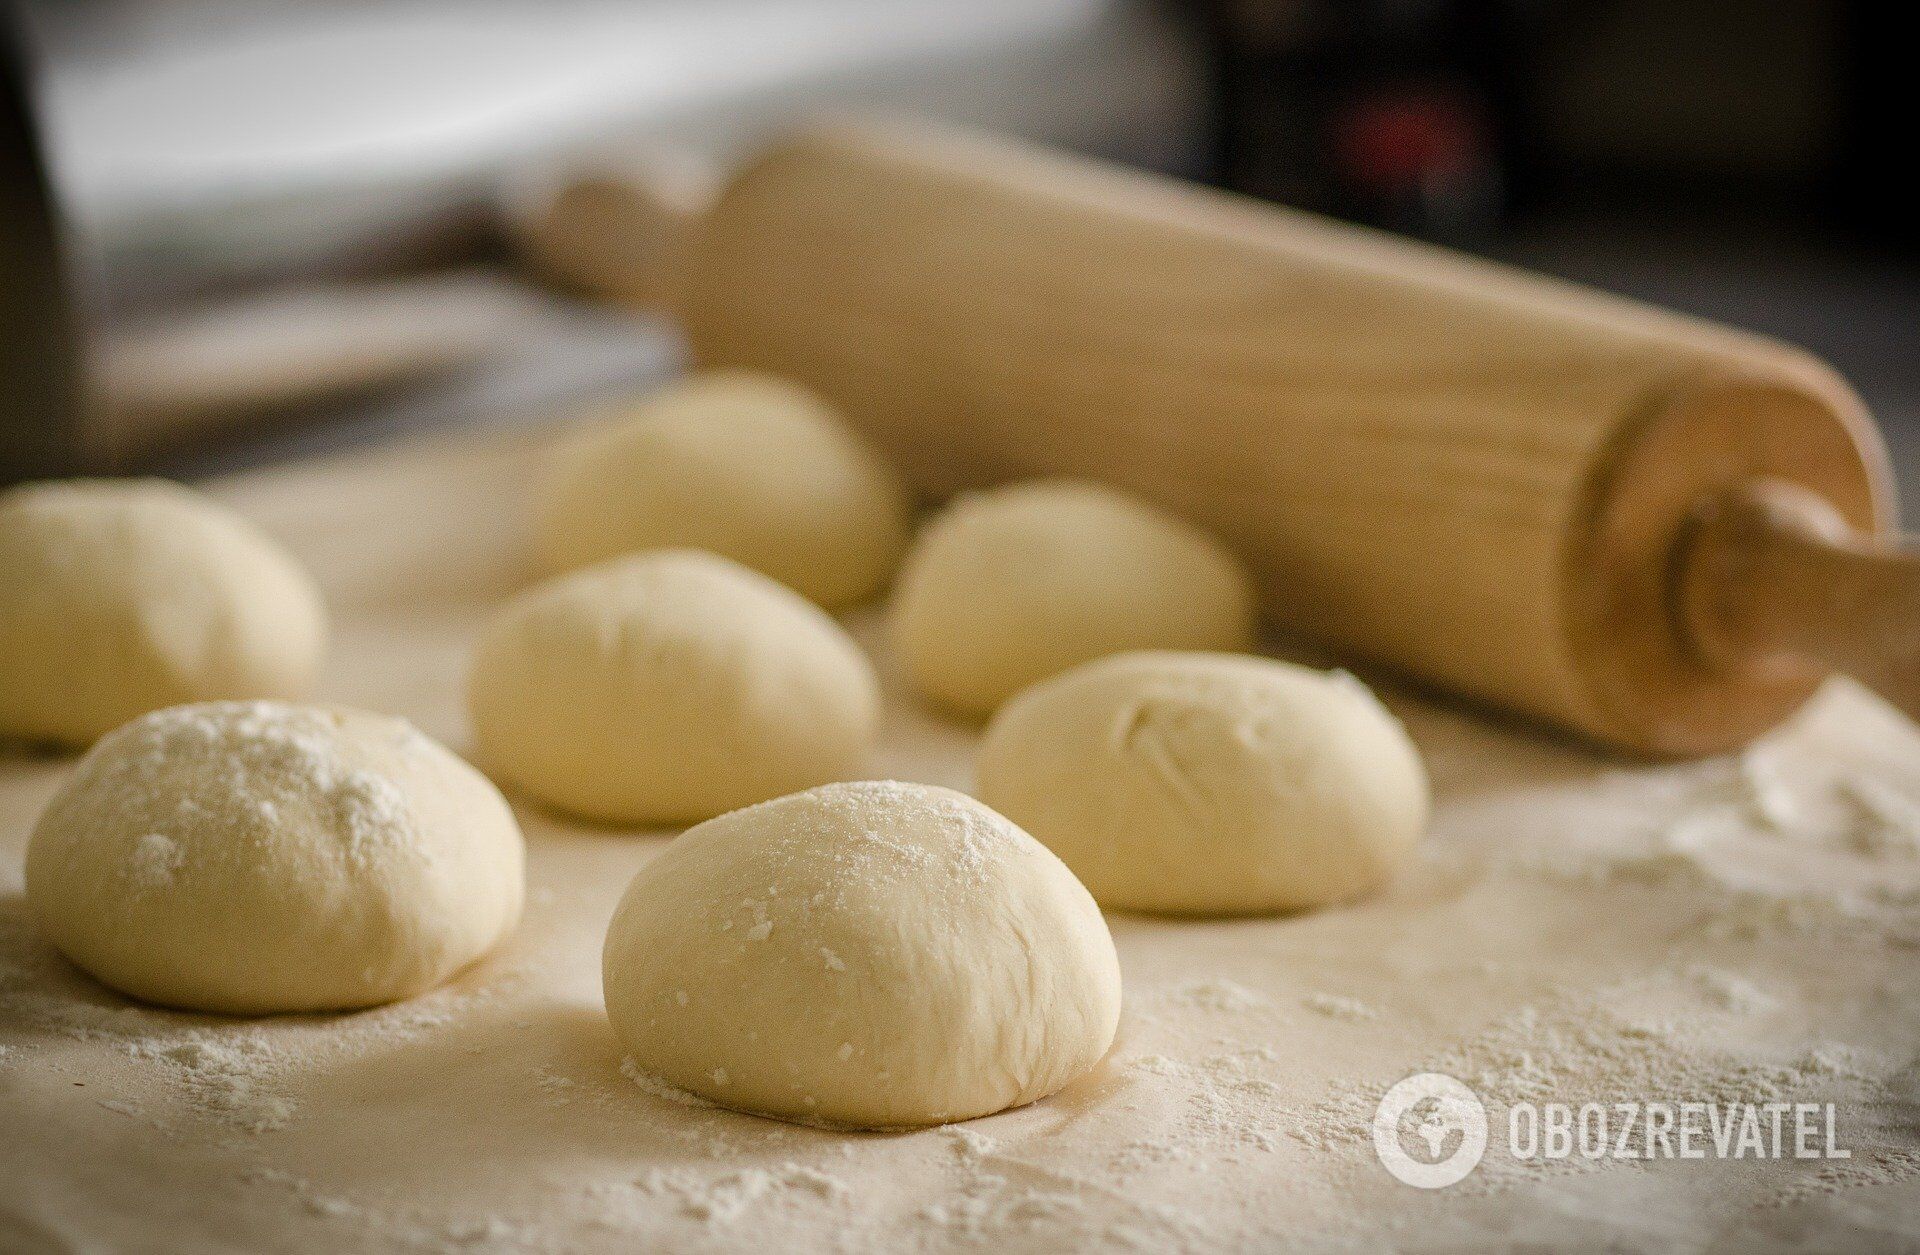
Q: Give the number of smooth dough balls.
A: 7